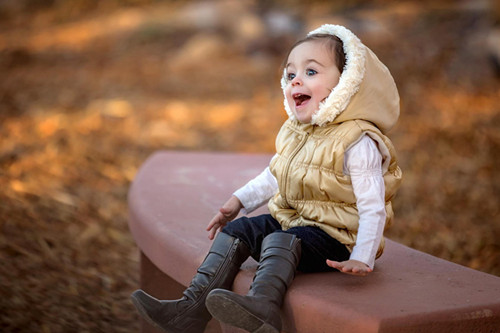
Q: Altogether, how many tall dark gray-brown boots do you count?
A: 2